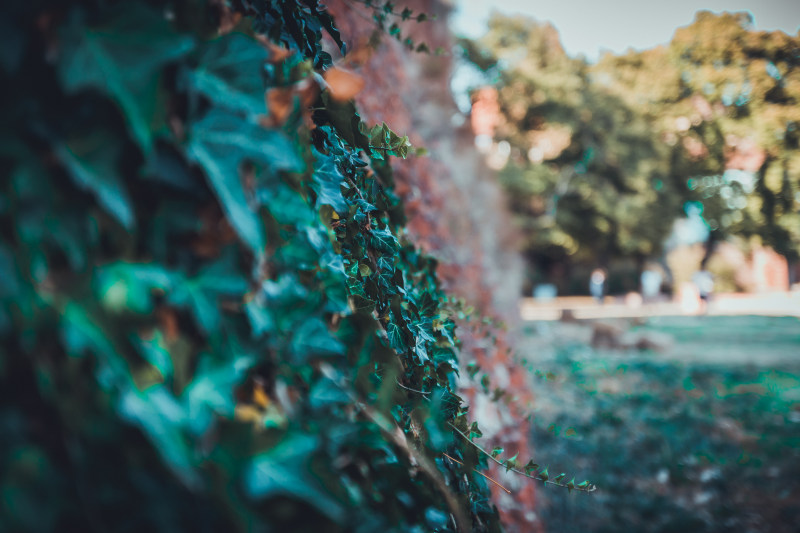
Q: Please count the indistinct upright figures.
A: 3